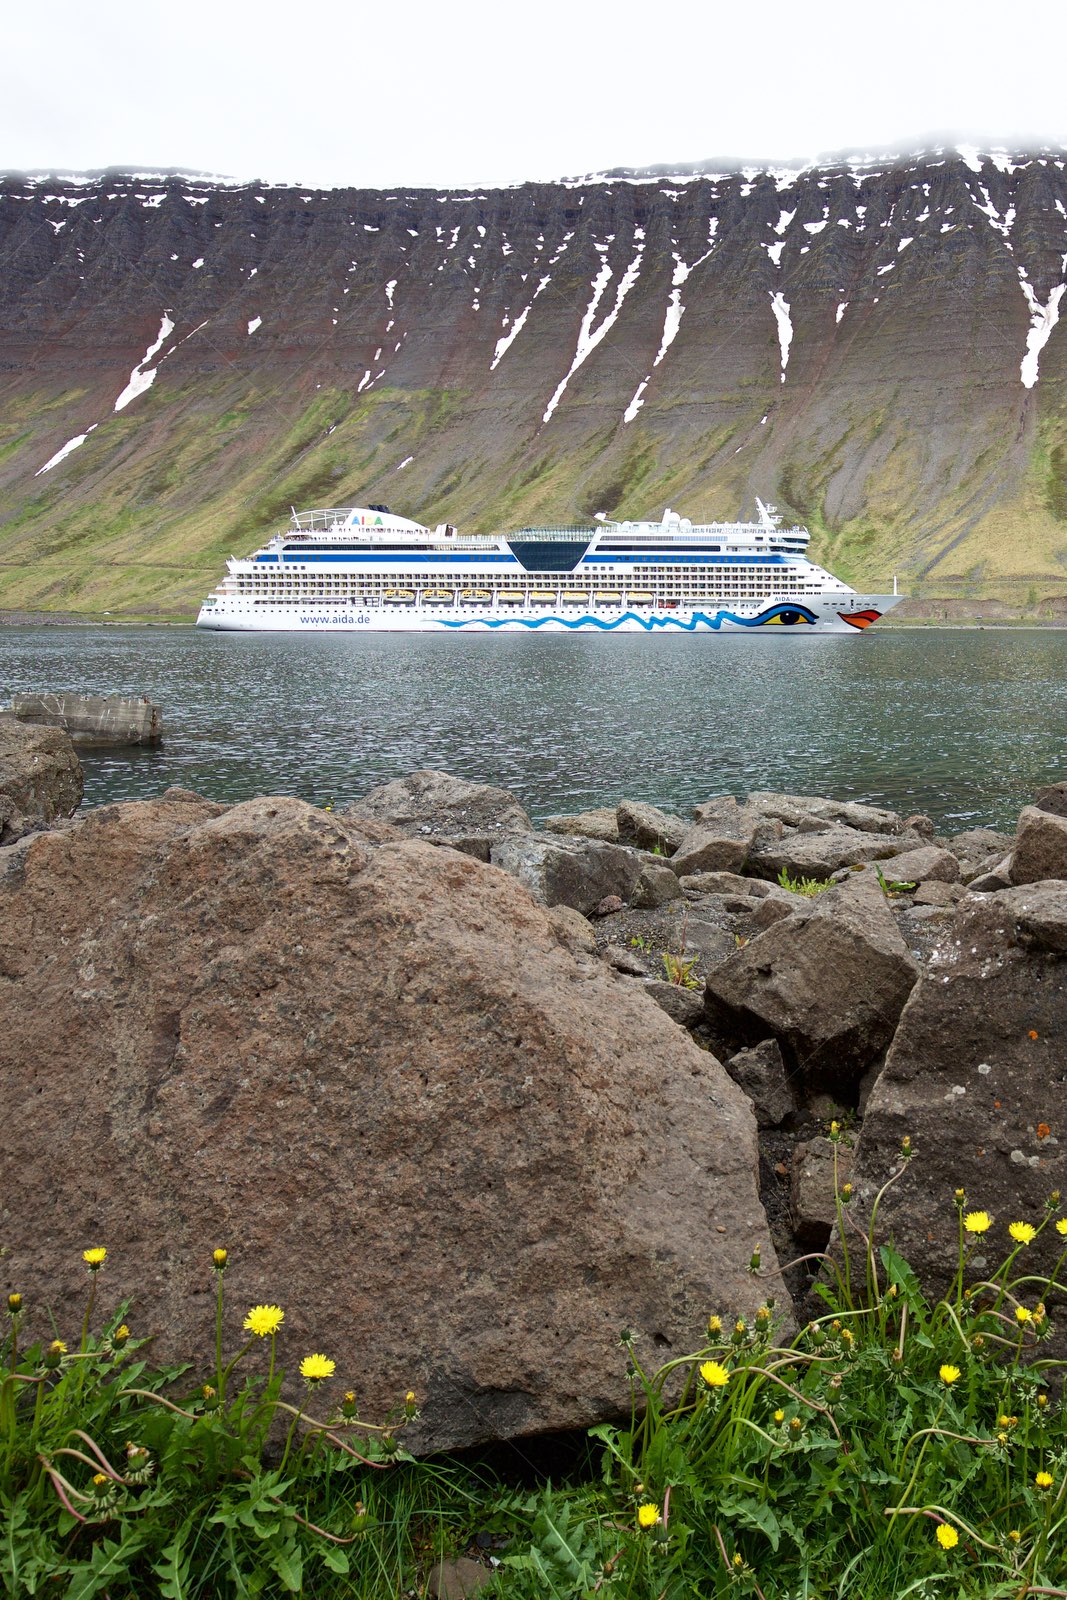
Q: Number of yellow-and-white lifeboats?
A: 8